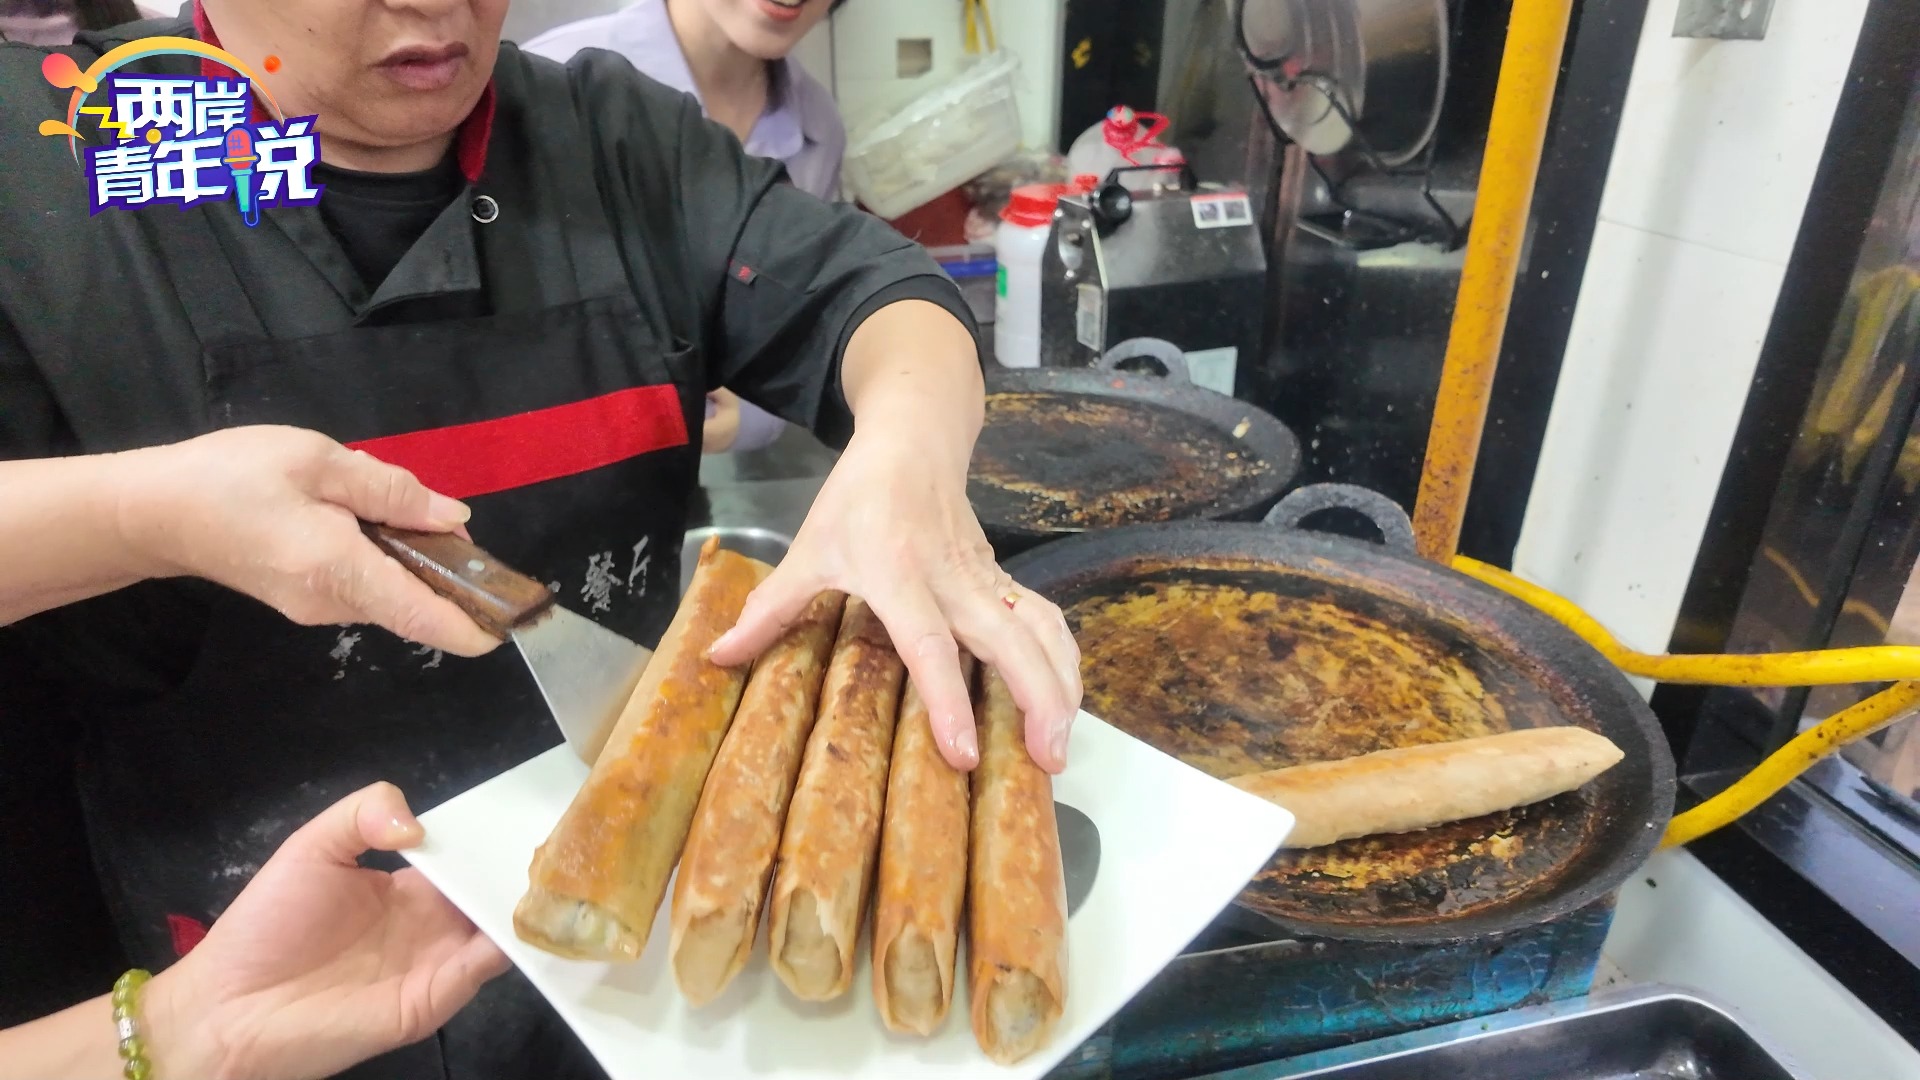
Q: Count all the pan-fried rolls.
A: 6